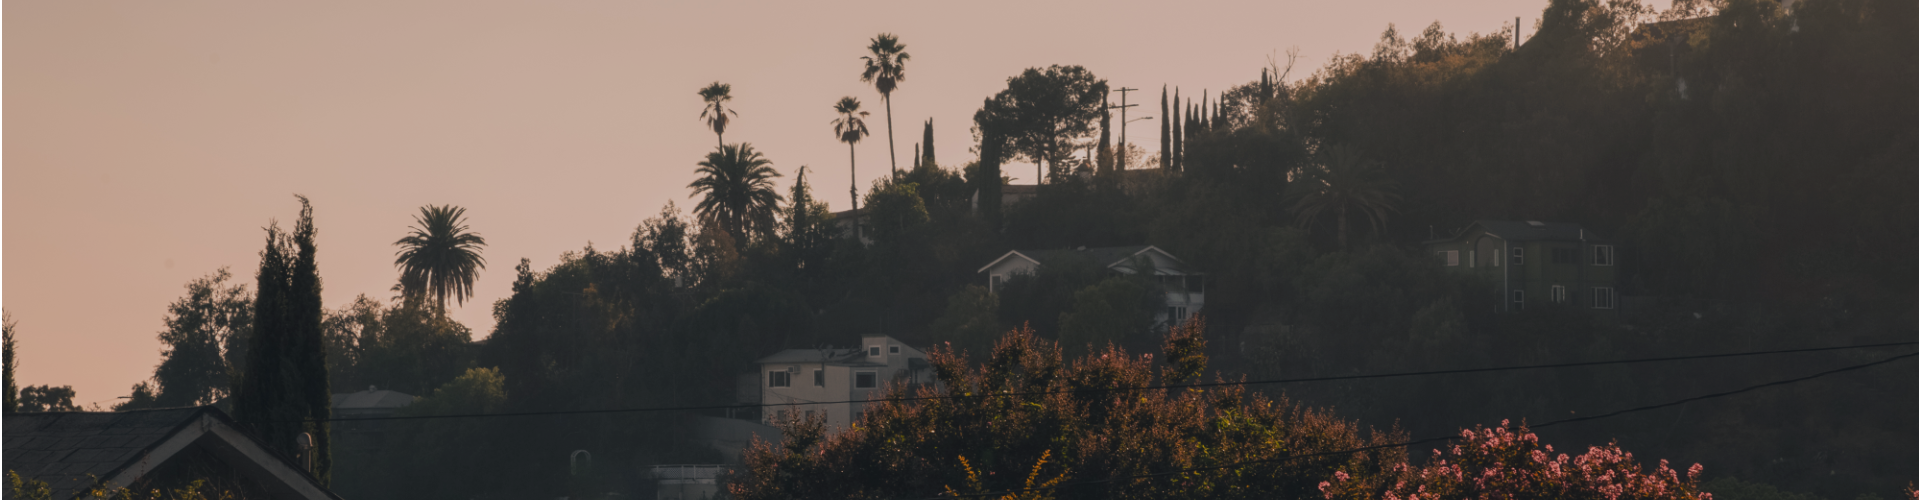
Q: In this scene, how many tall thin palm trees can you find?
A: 3